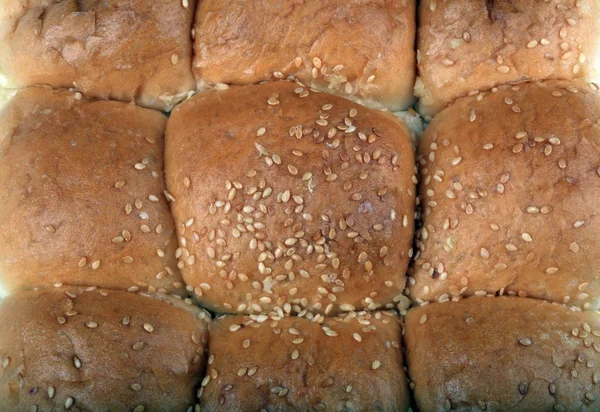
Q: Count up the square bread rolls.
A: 9